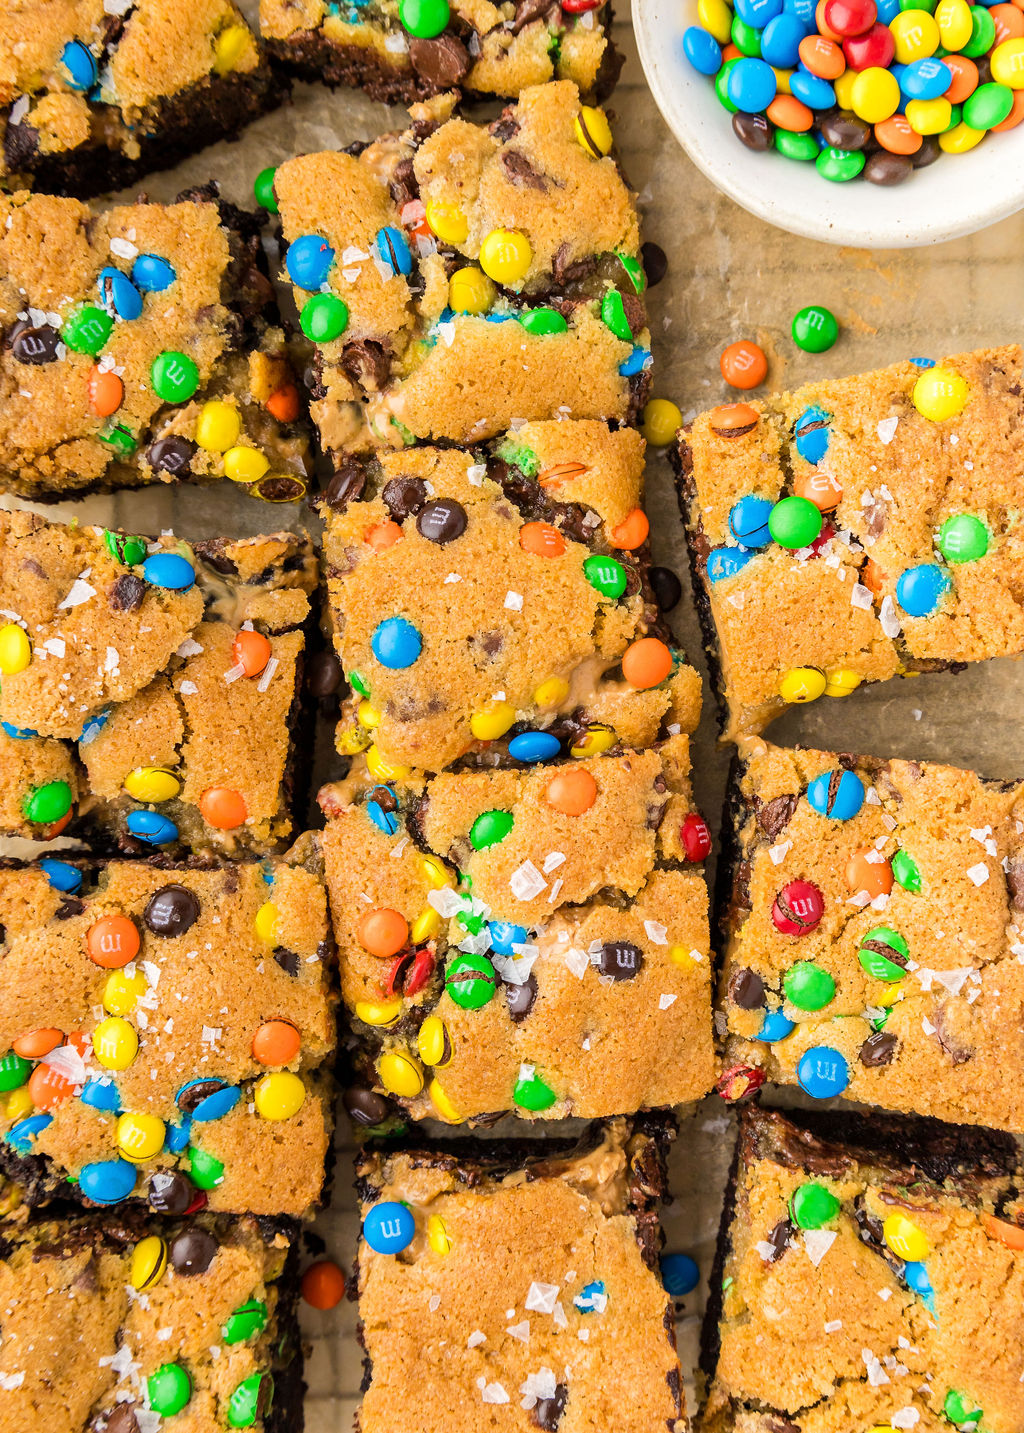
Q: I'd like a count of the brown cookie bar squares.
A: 13